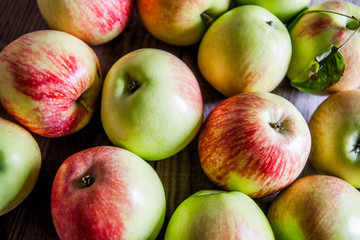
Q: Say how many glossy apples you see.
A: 13